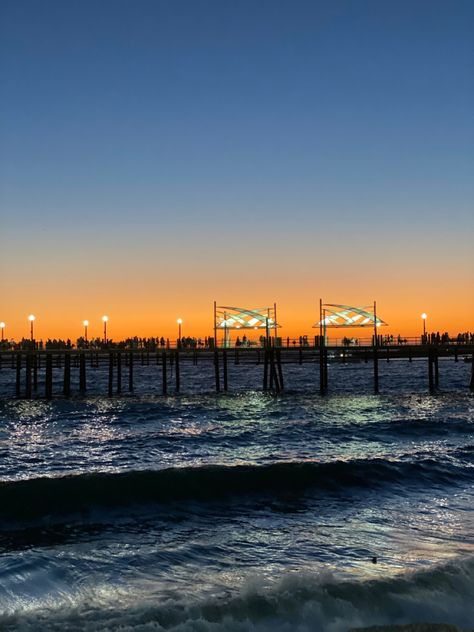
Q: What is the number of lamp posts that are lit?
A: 6